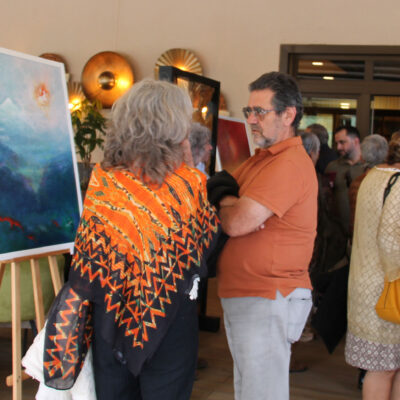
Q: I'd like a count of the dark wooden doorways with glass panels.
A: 1